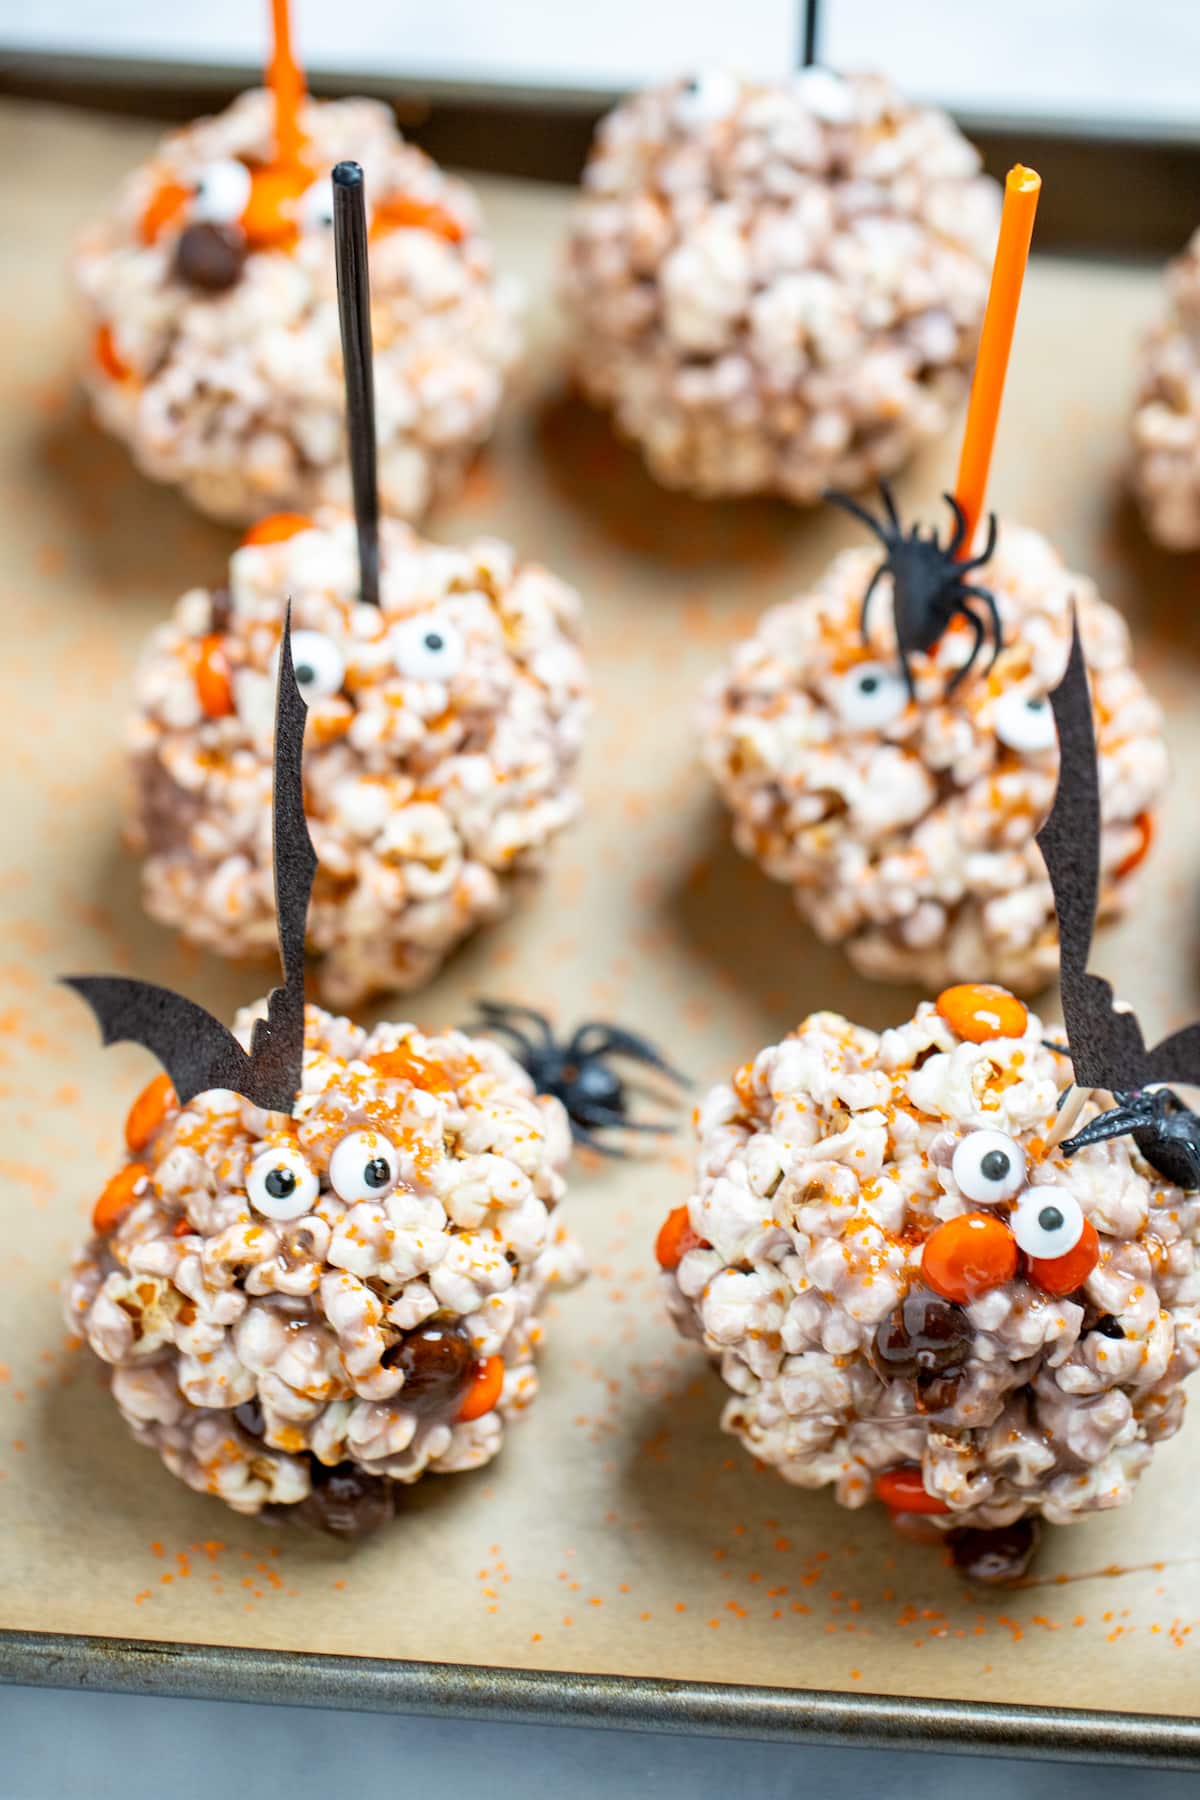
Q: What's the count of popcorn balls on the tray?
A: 7